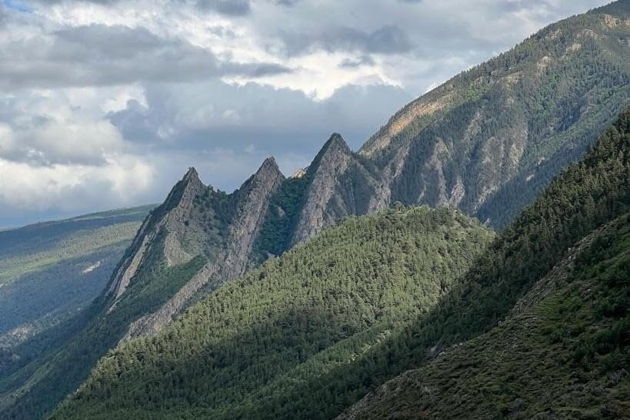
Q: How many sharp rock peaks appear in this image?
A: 3